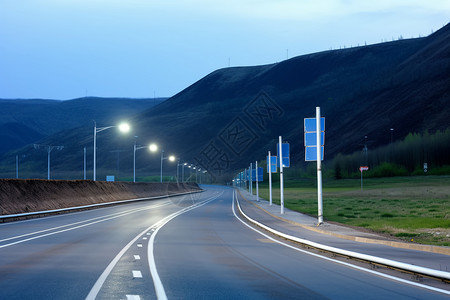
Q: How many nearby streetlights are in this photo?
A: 3